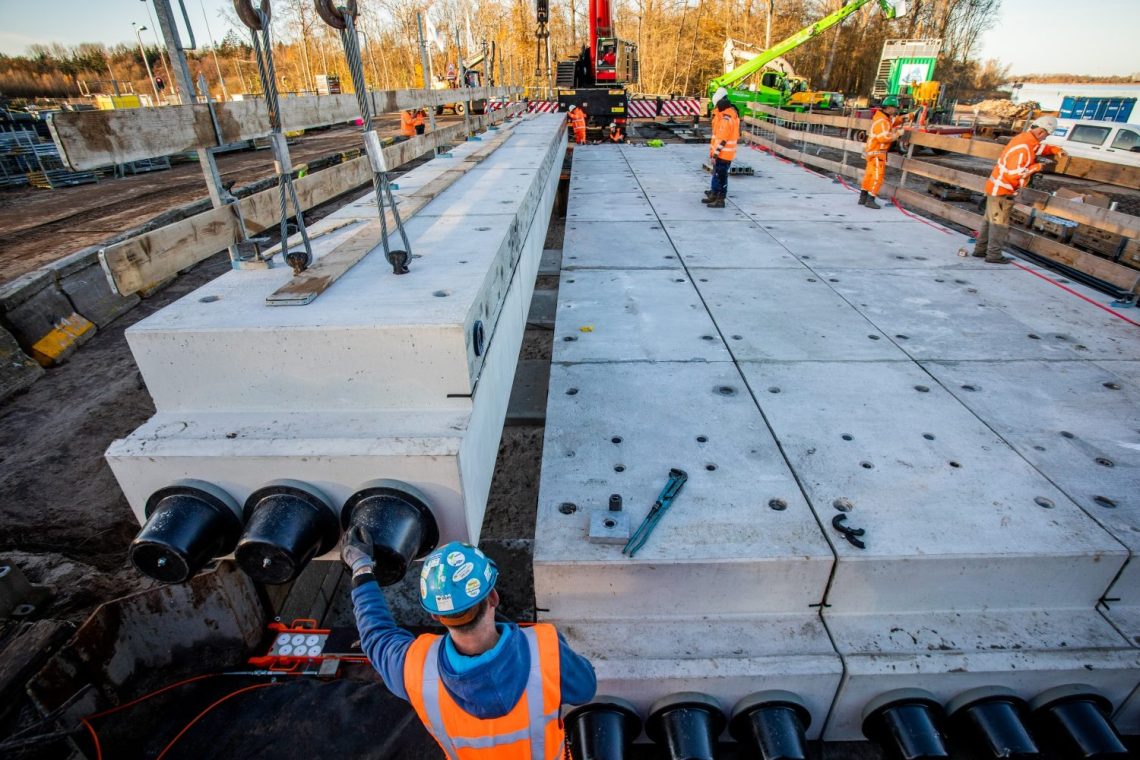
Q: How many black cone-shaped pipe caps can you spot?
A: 9